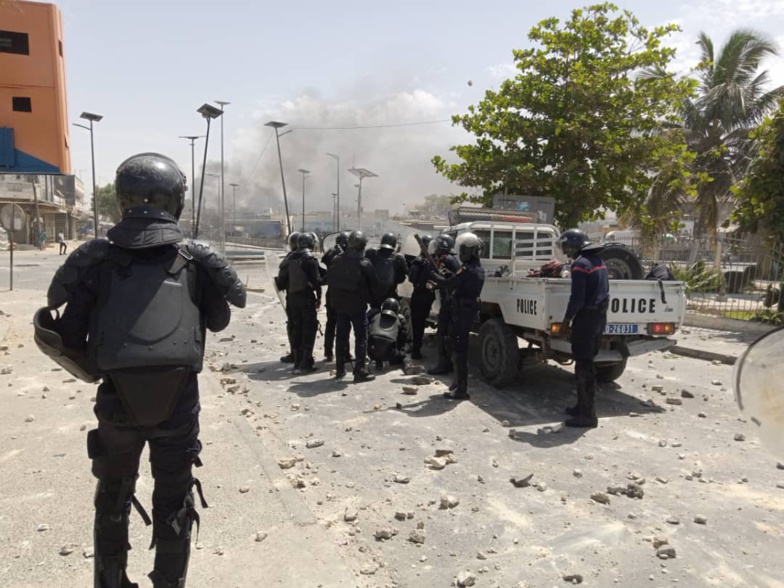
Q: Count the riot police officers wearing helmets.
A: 11